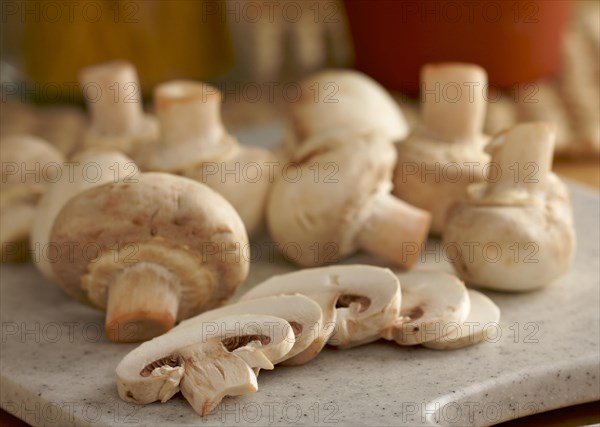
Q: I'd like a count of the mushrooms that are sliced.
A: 5